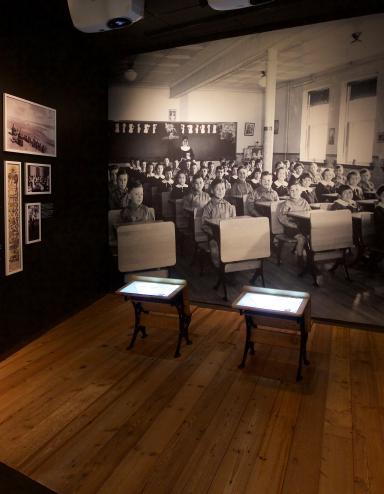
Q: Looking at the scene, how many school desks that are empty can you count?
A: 2